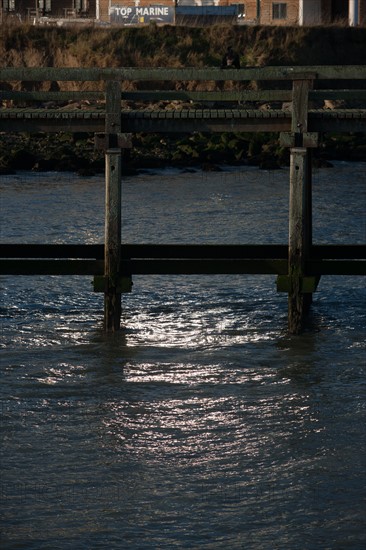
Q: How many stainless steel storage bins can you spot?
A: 0